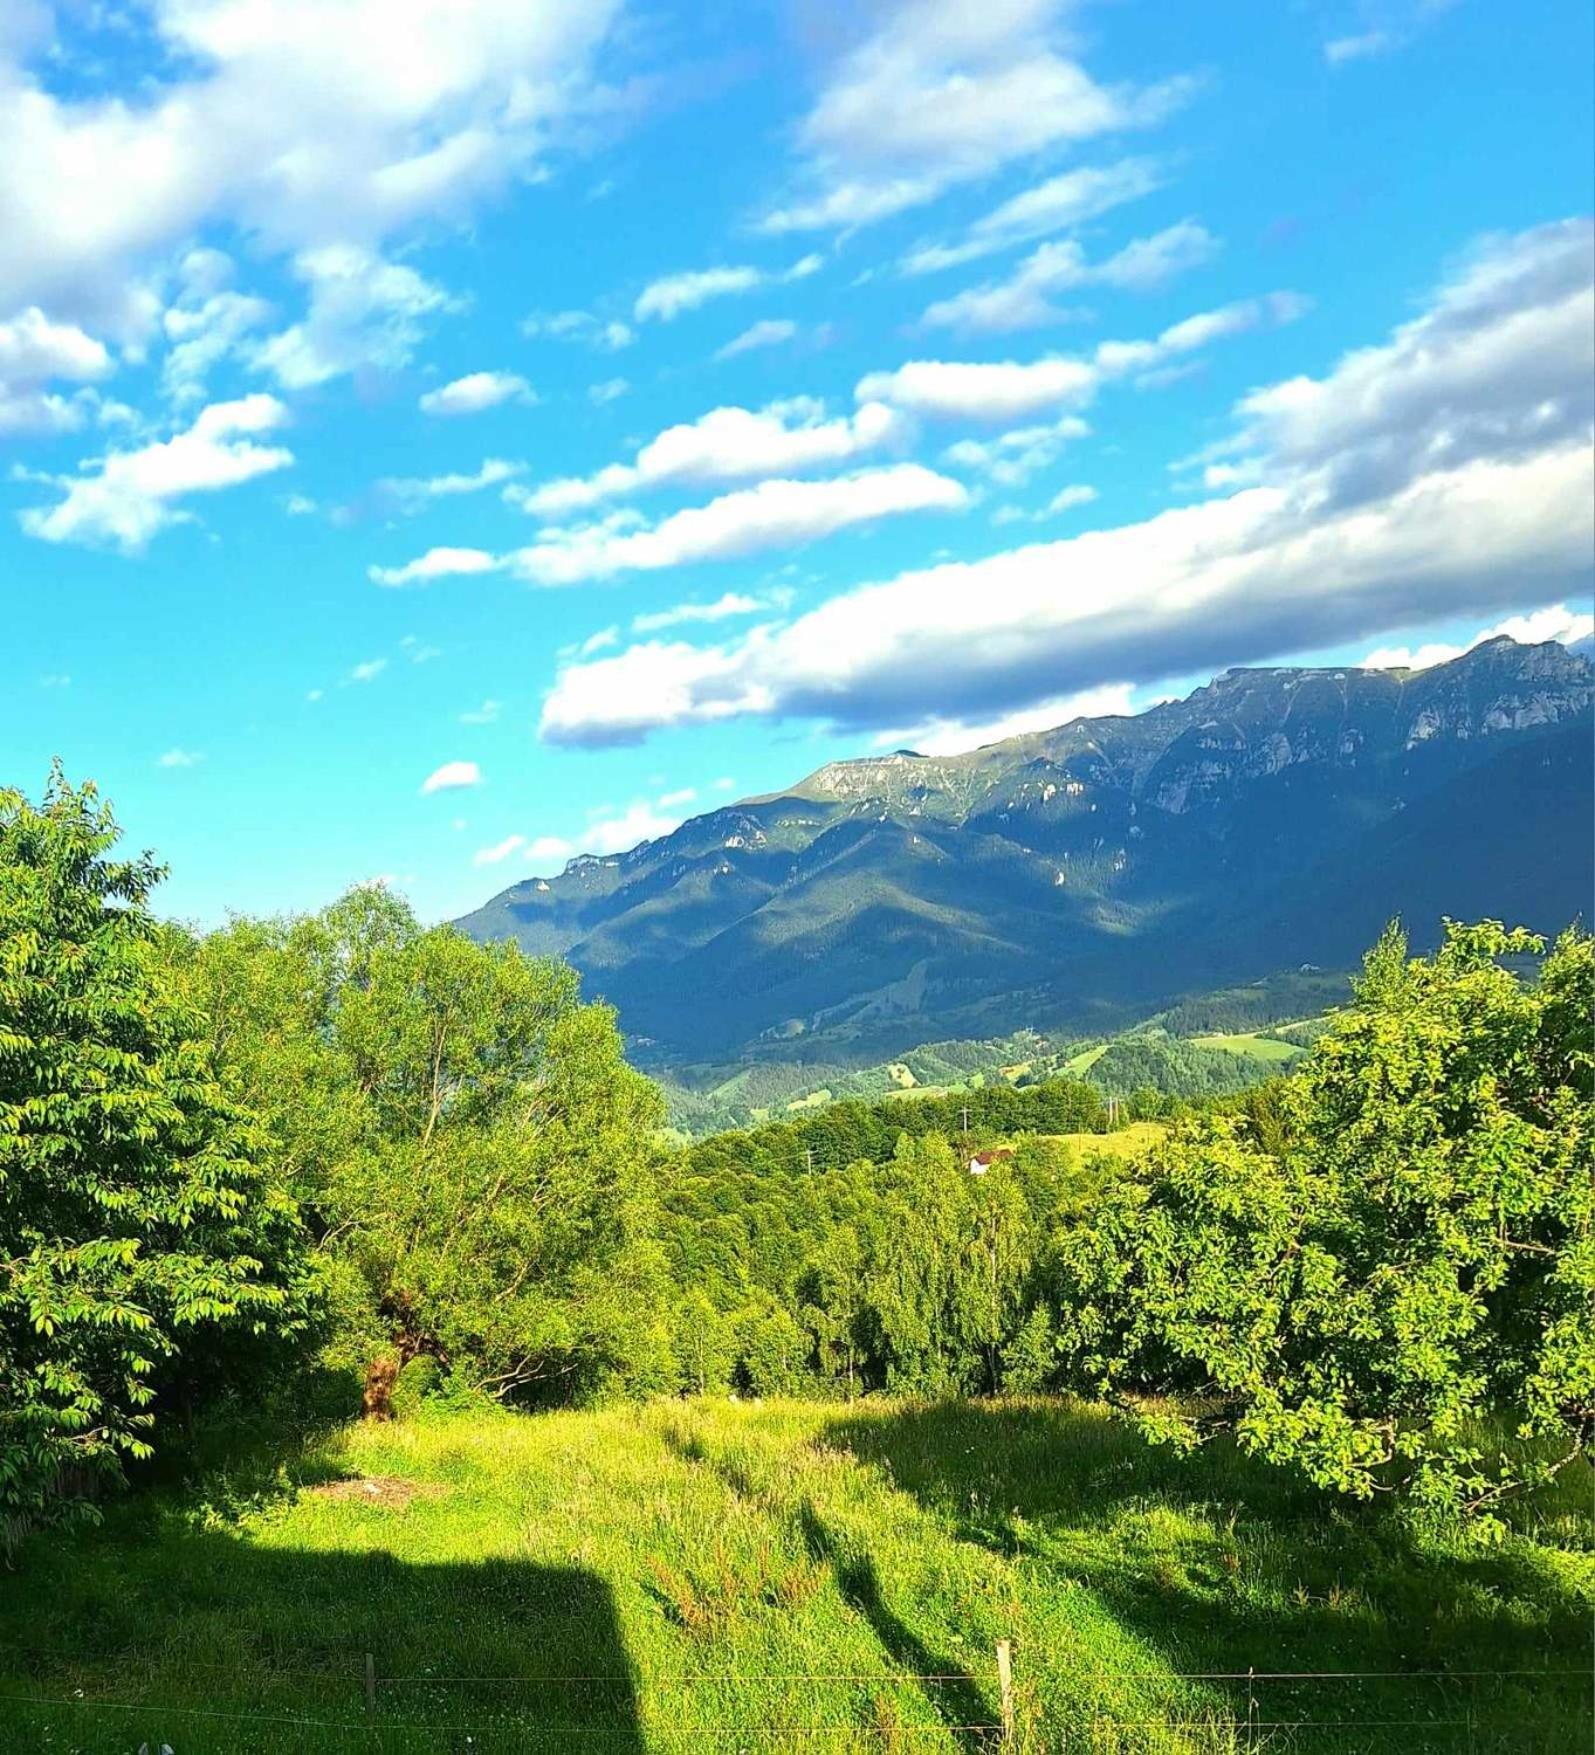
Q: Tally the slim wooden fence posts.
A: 2